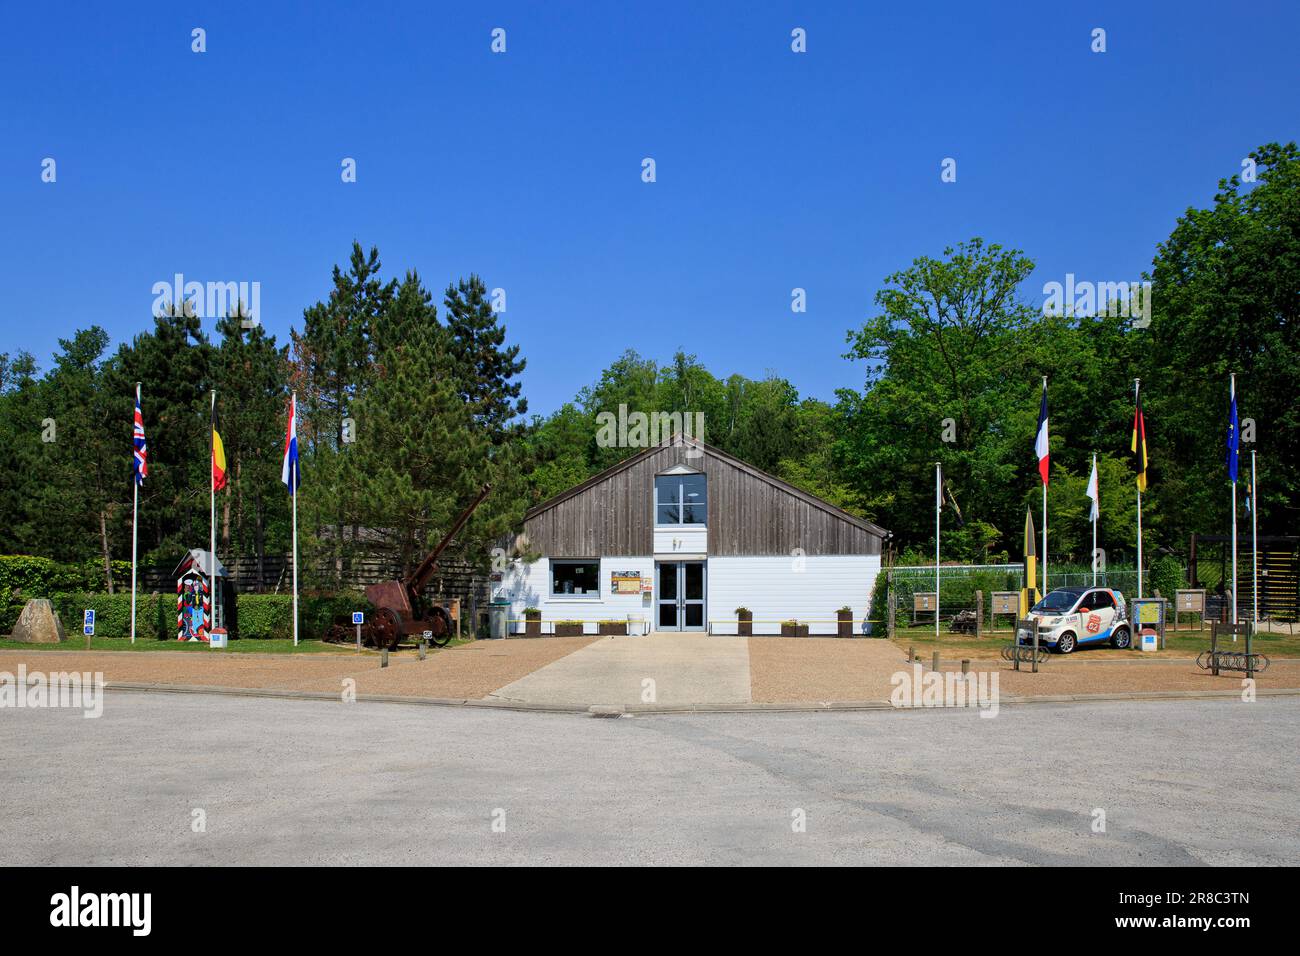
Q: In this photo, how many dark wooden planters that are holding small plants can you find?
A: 6